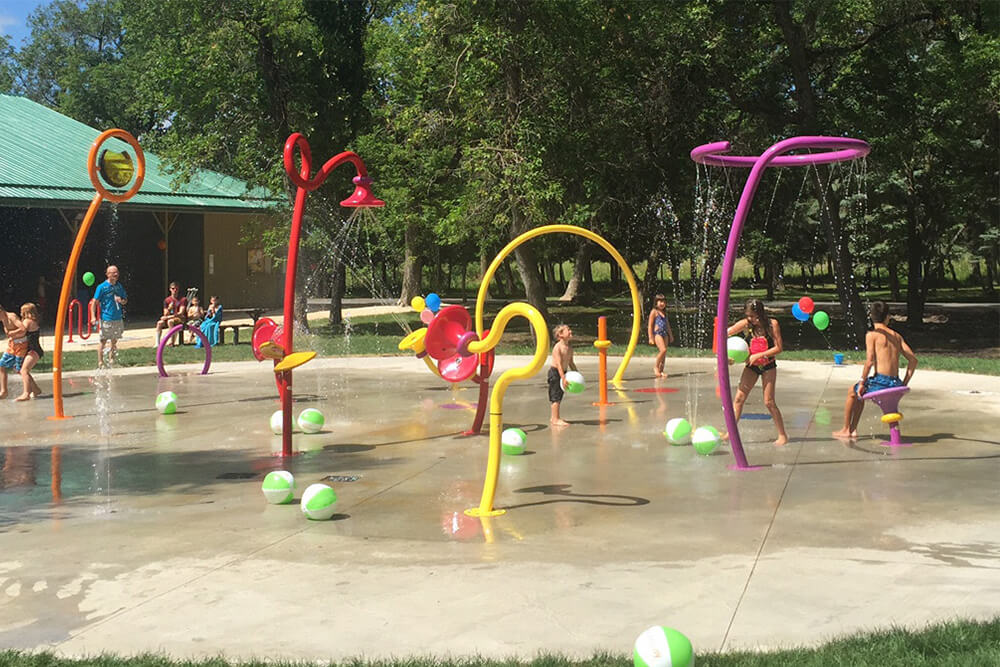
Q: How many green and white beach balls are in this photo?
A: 11